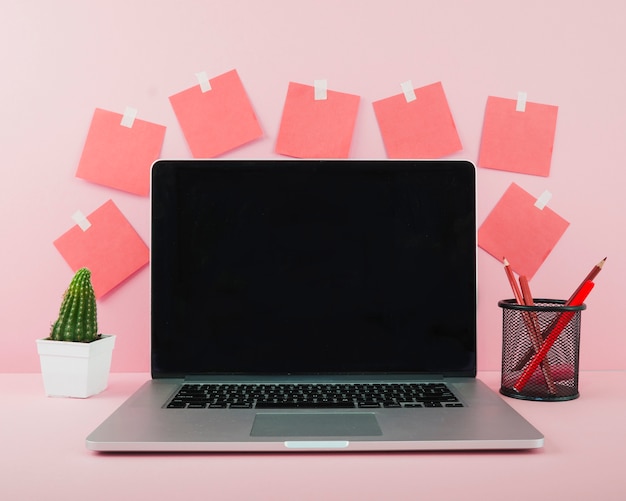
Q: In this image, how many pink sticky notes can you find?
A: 7